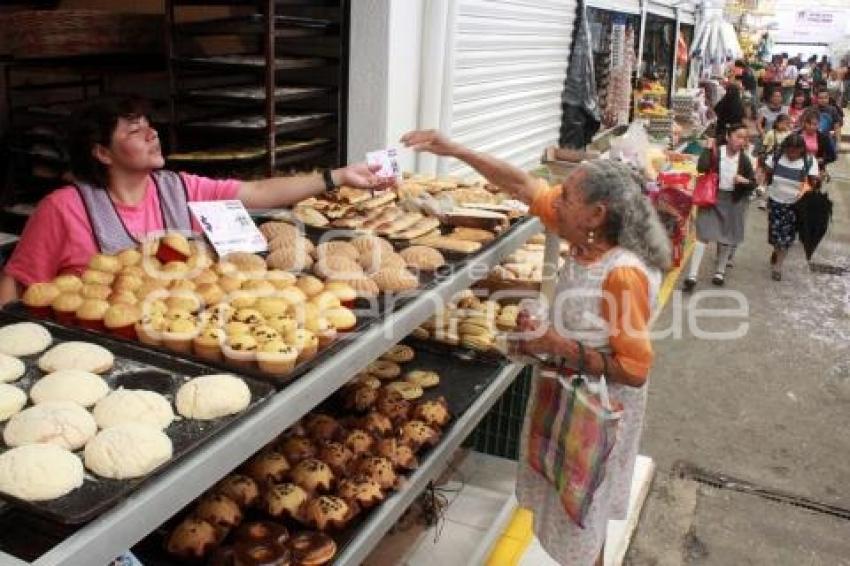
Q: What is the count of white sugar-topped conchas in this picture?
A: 10